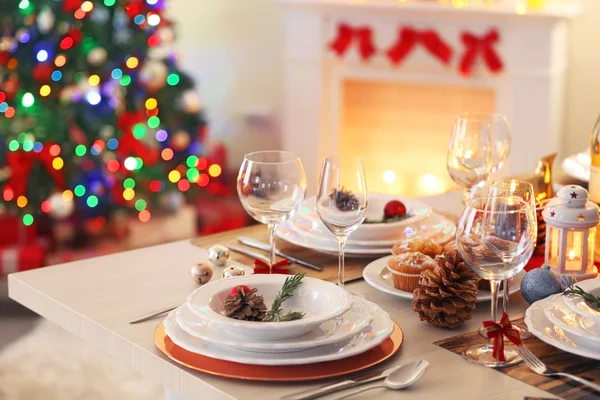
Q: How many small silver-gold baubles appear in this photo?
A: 3